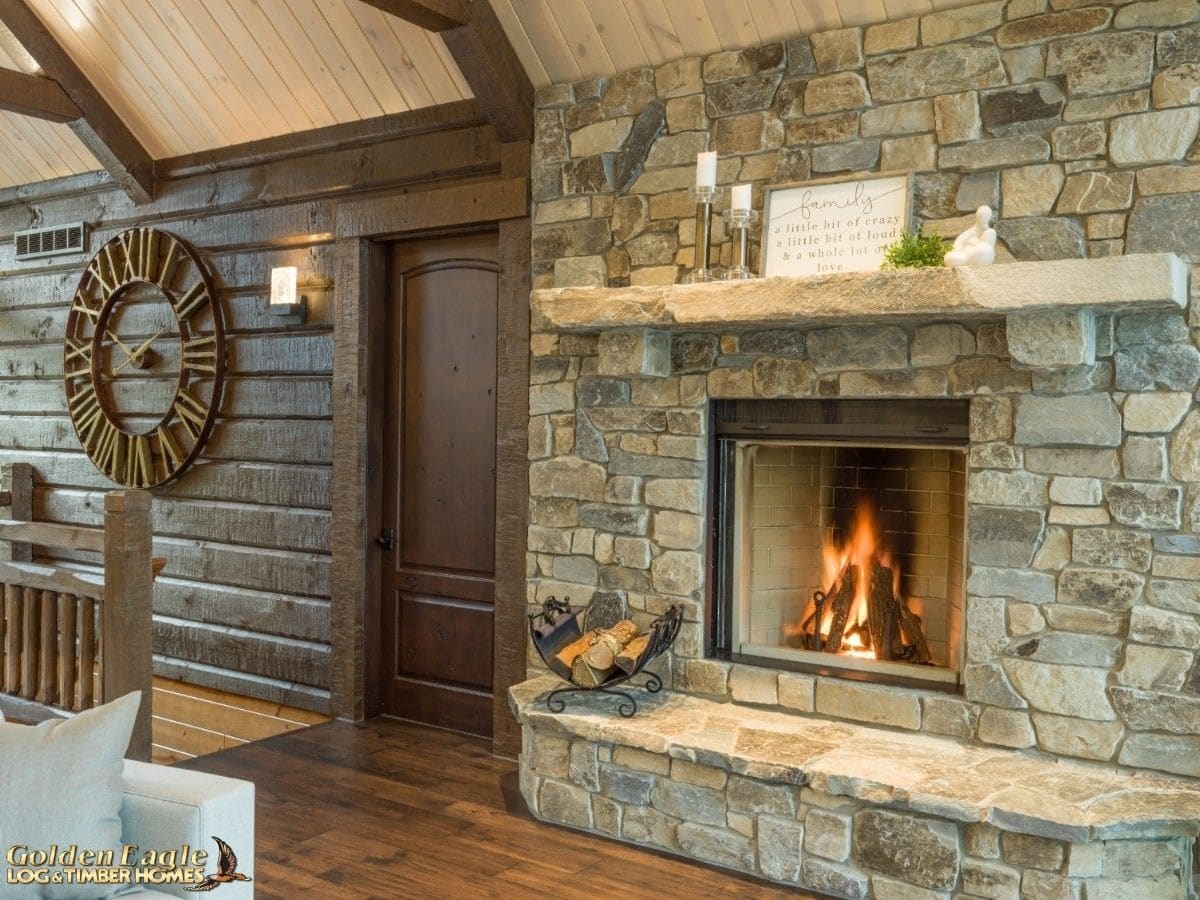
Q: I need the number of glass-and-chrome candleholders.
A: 2